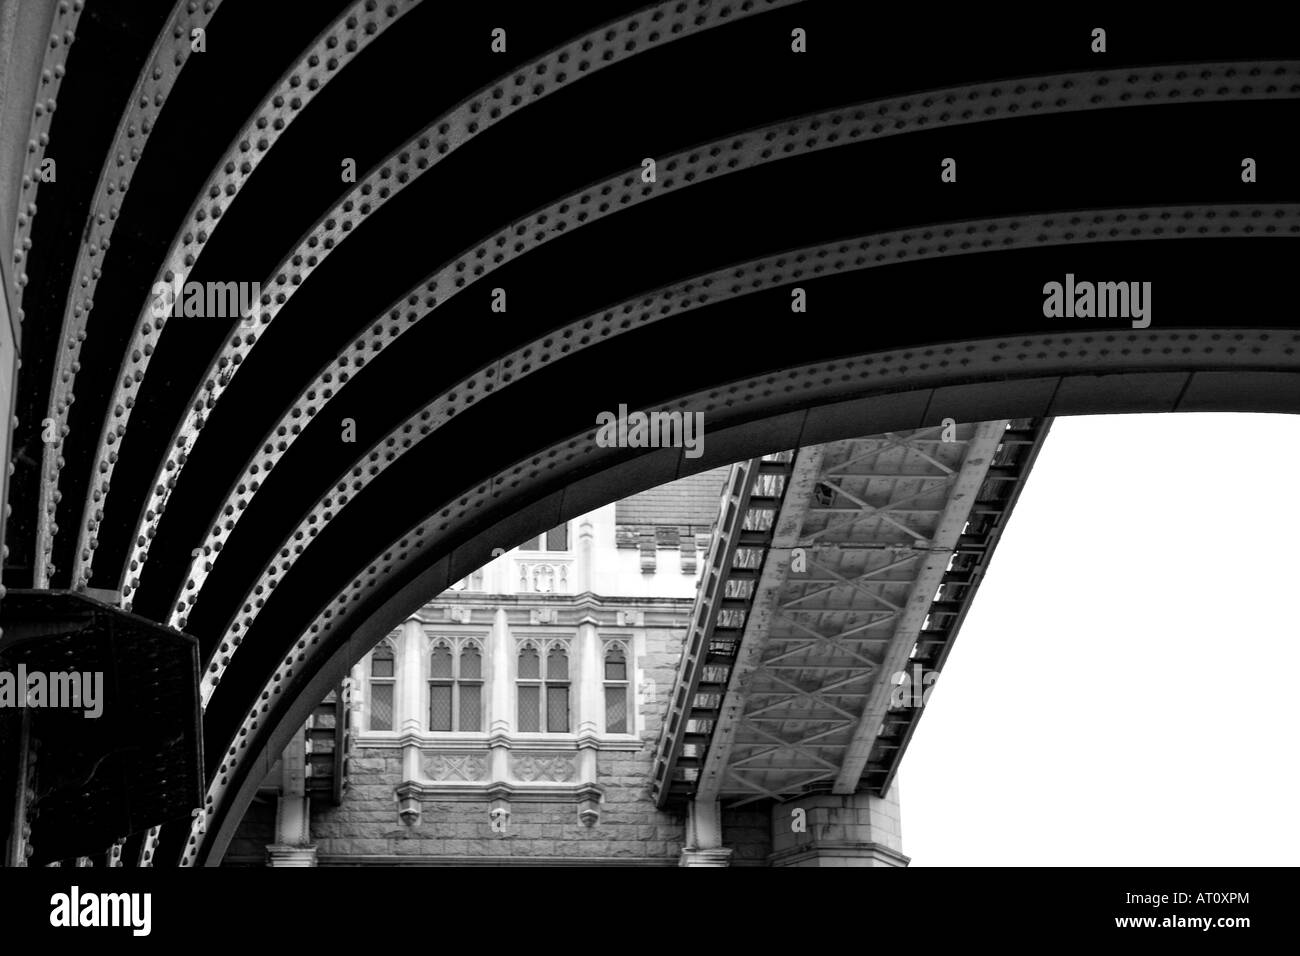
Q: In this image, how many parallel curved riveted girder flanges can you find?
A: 7